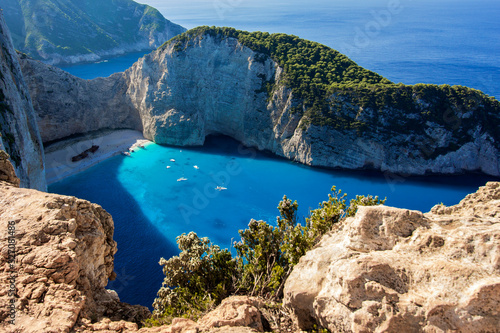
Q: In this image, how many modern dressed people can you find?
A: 0